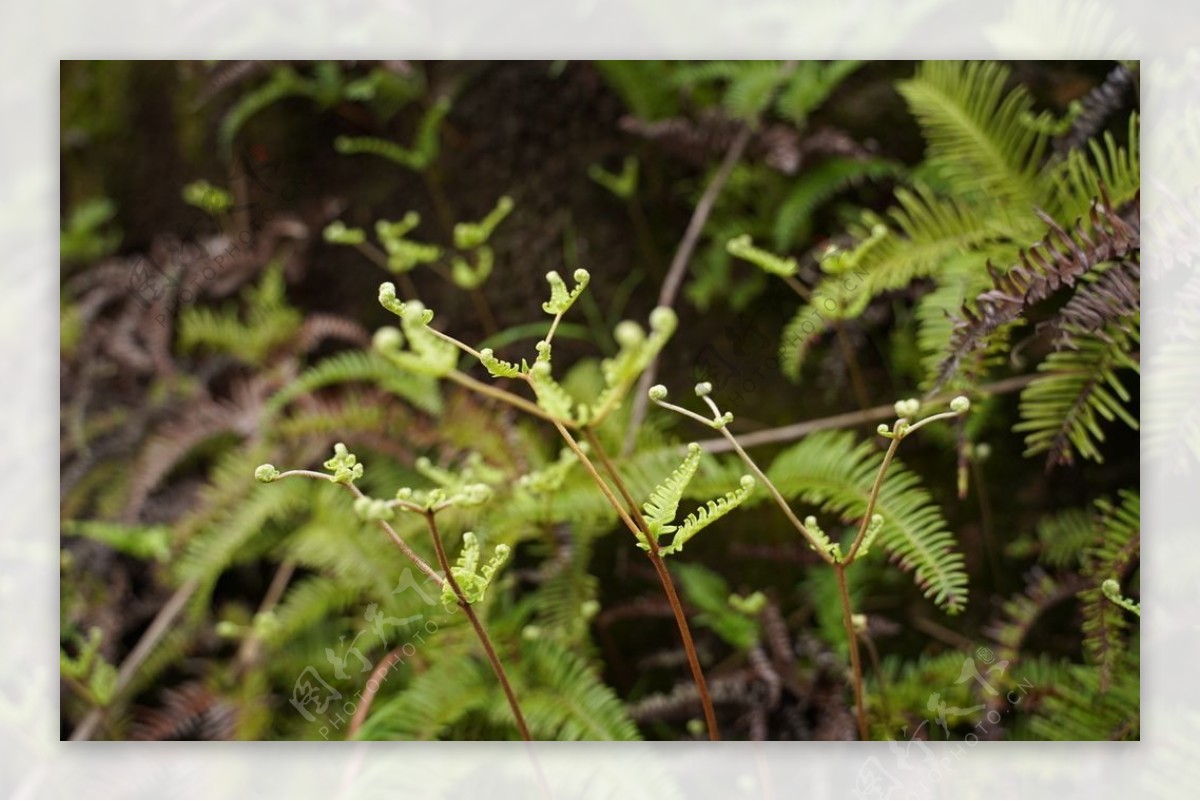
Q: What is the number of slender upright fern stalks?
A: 3